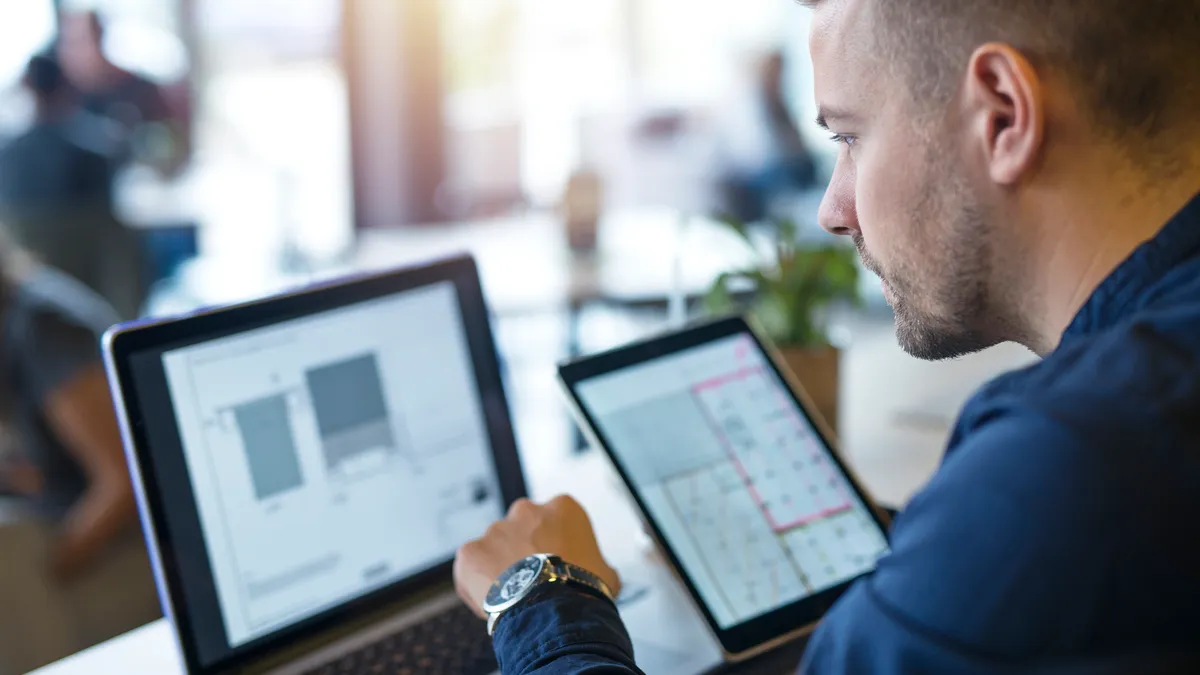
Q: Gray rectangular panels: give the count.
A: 2